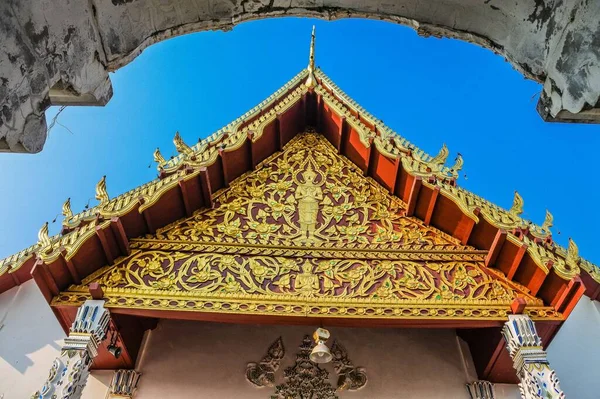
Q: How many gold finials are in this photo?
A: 11